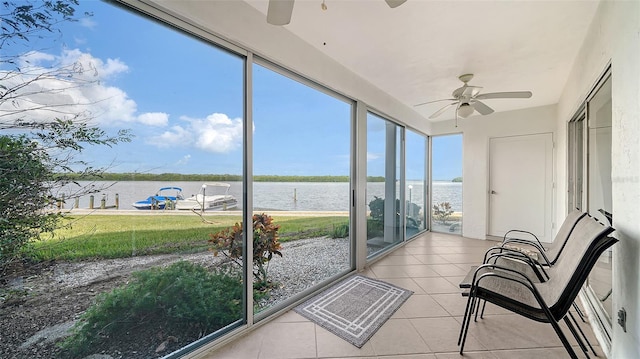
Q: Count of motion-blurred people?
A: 0